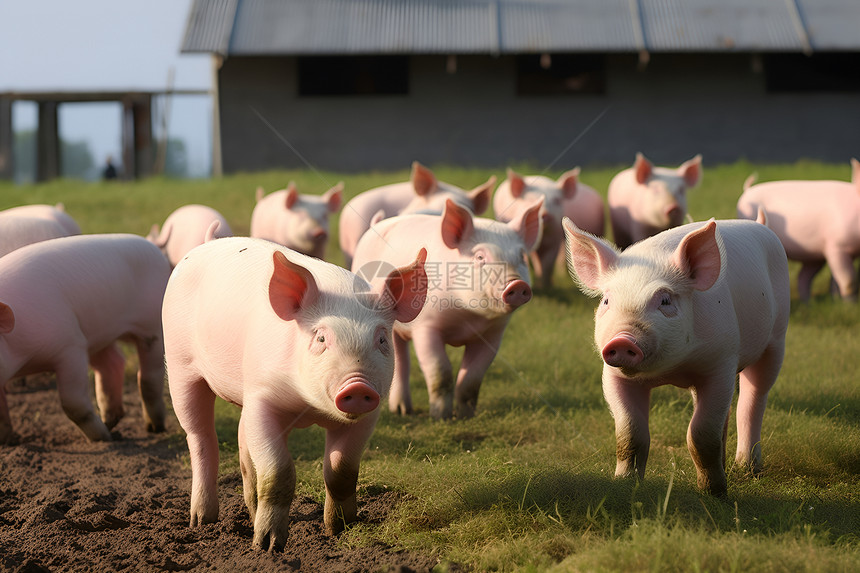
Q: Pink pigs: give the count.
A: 11